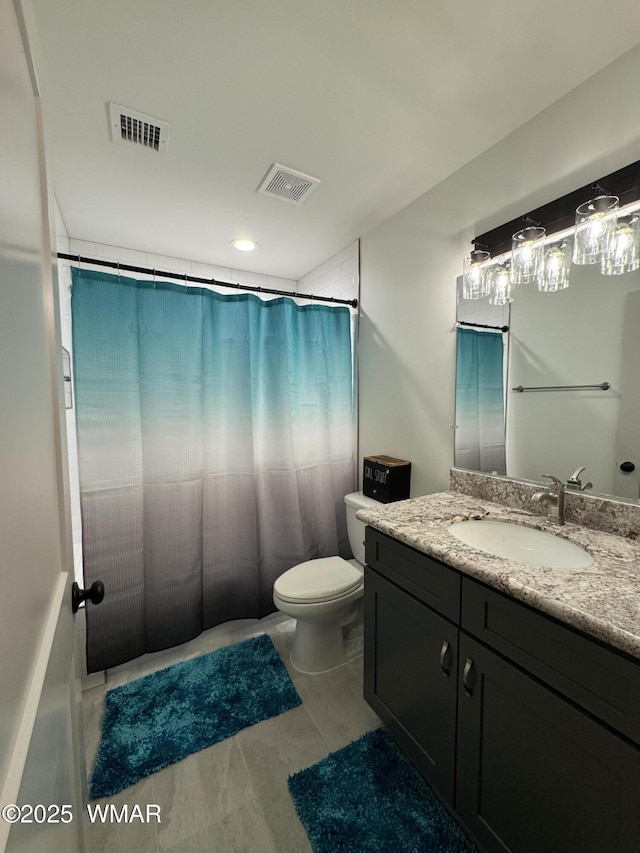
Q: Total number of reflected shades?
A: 3